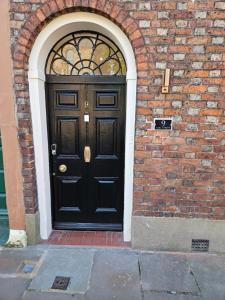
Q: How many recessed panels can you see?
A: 6